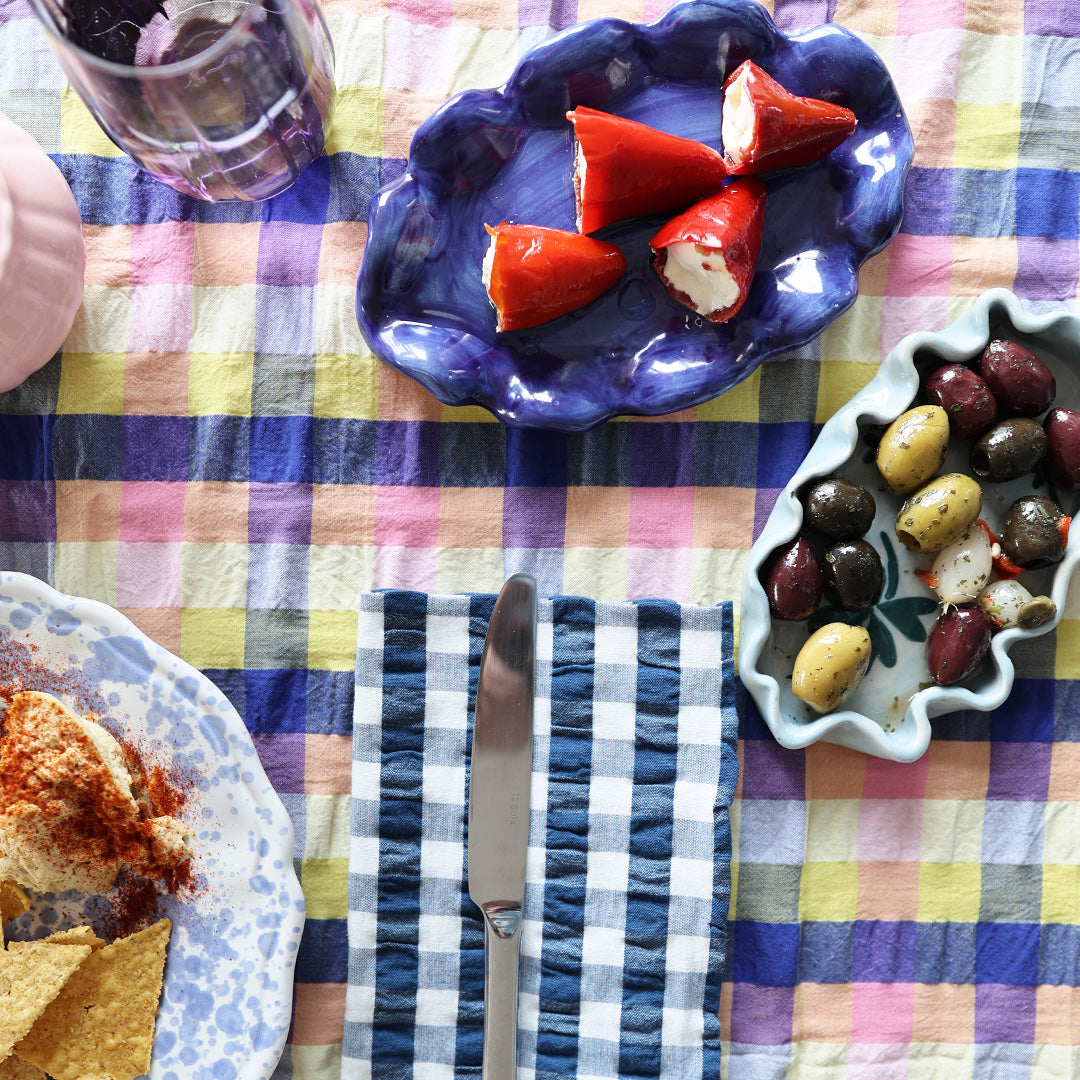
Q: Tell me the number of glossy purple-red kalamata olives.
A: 5